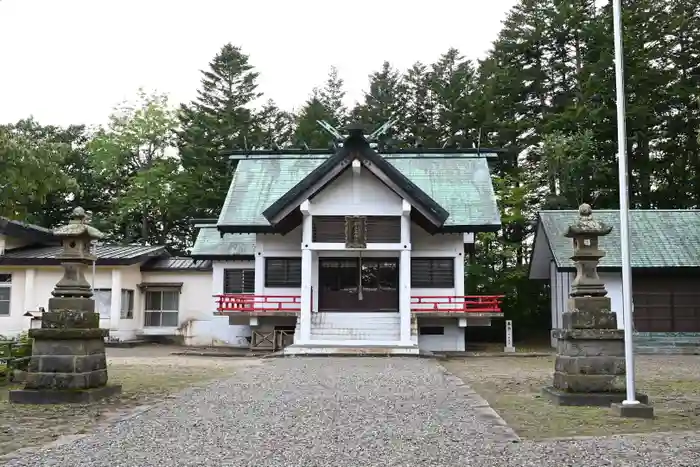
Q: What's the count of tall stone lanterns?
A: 2